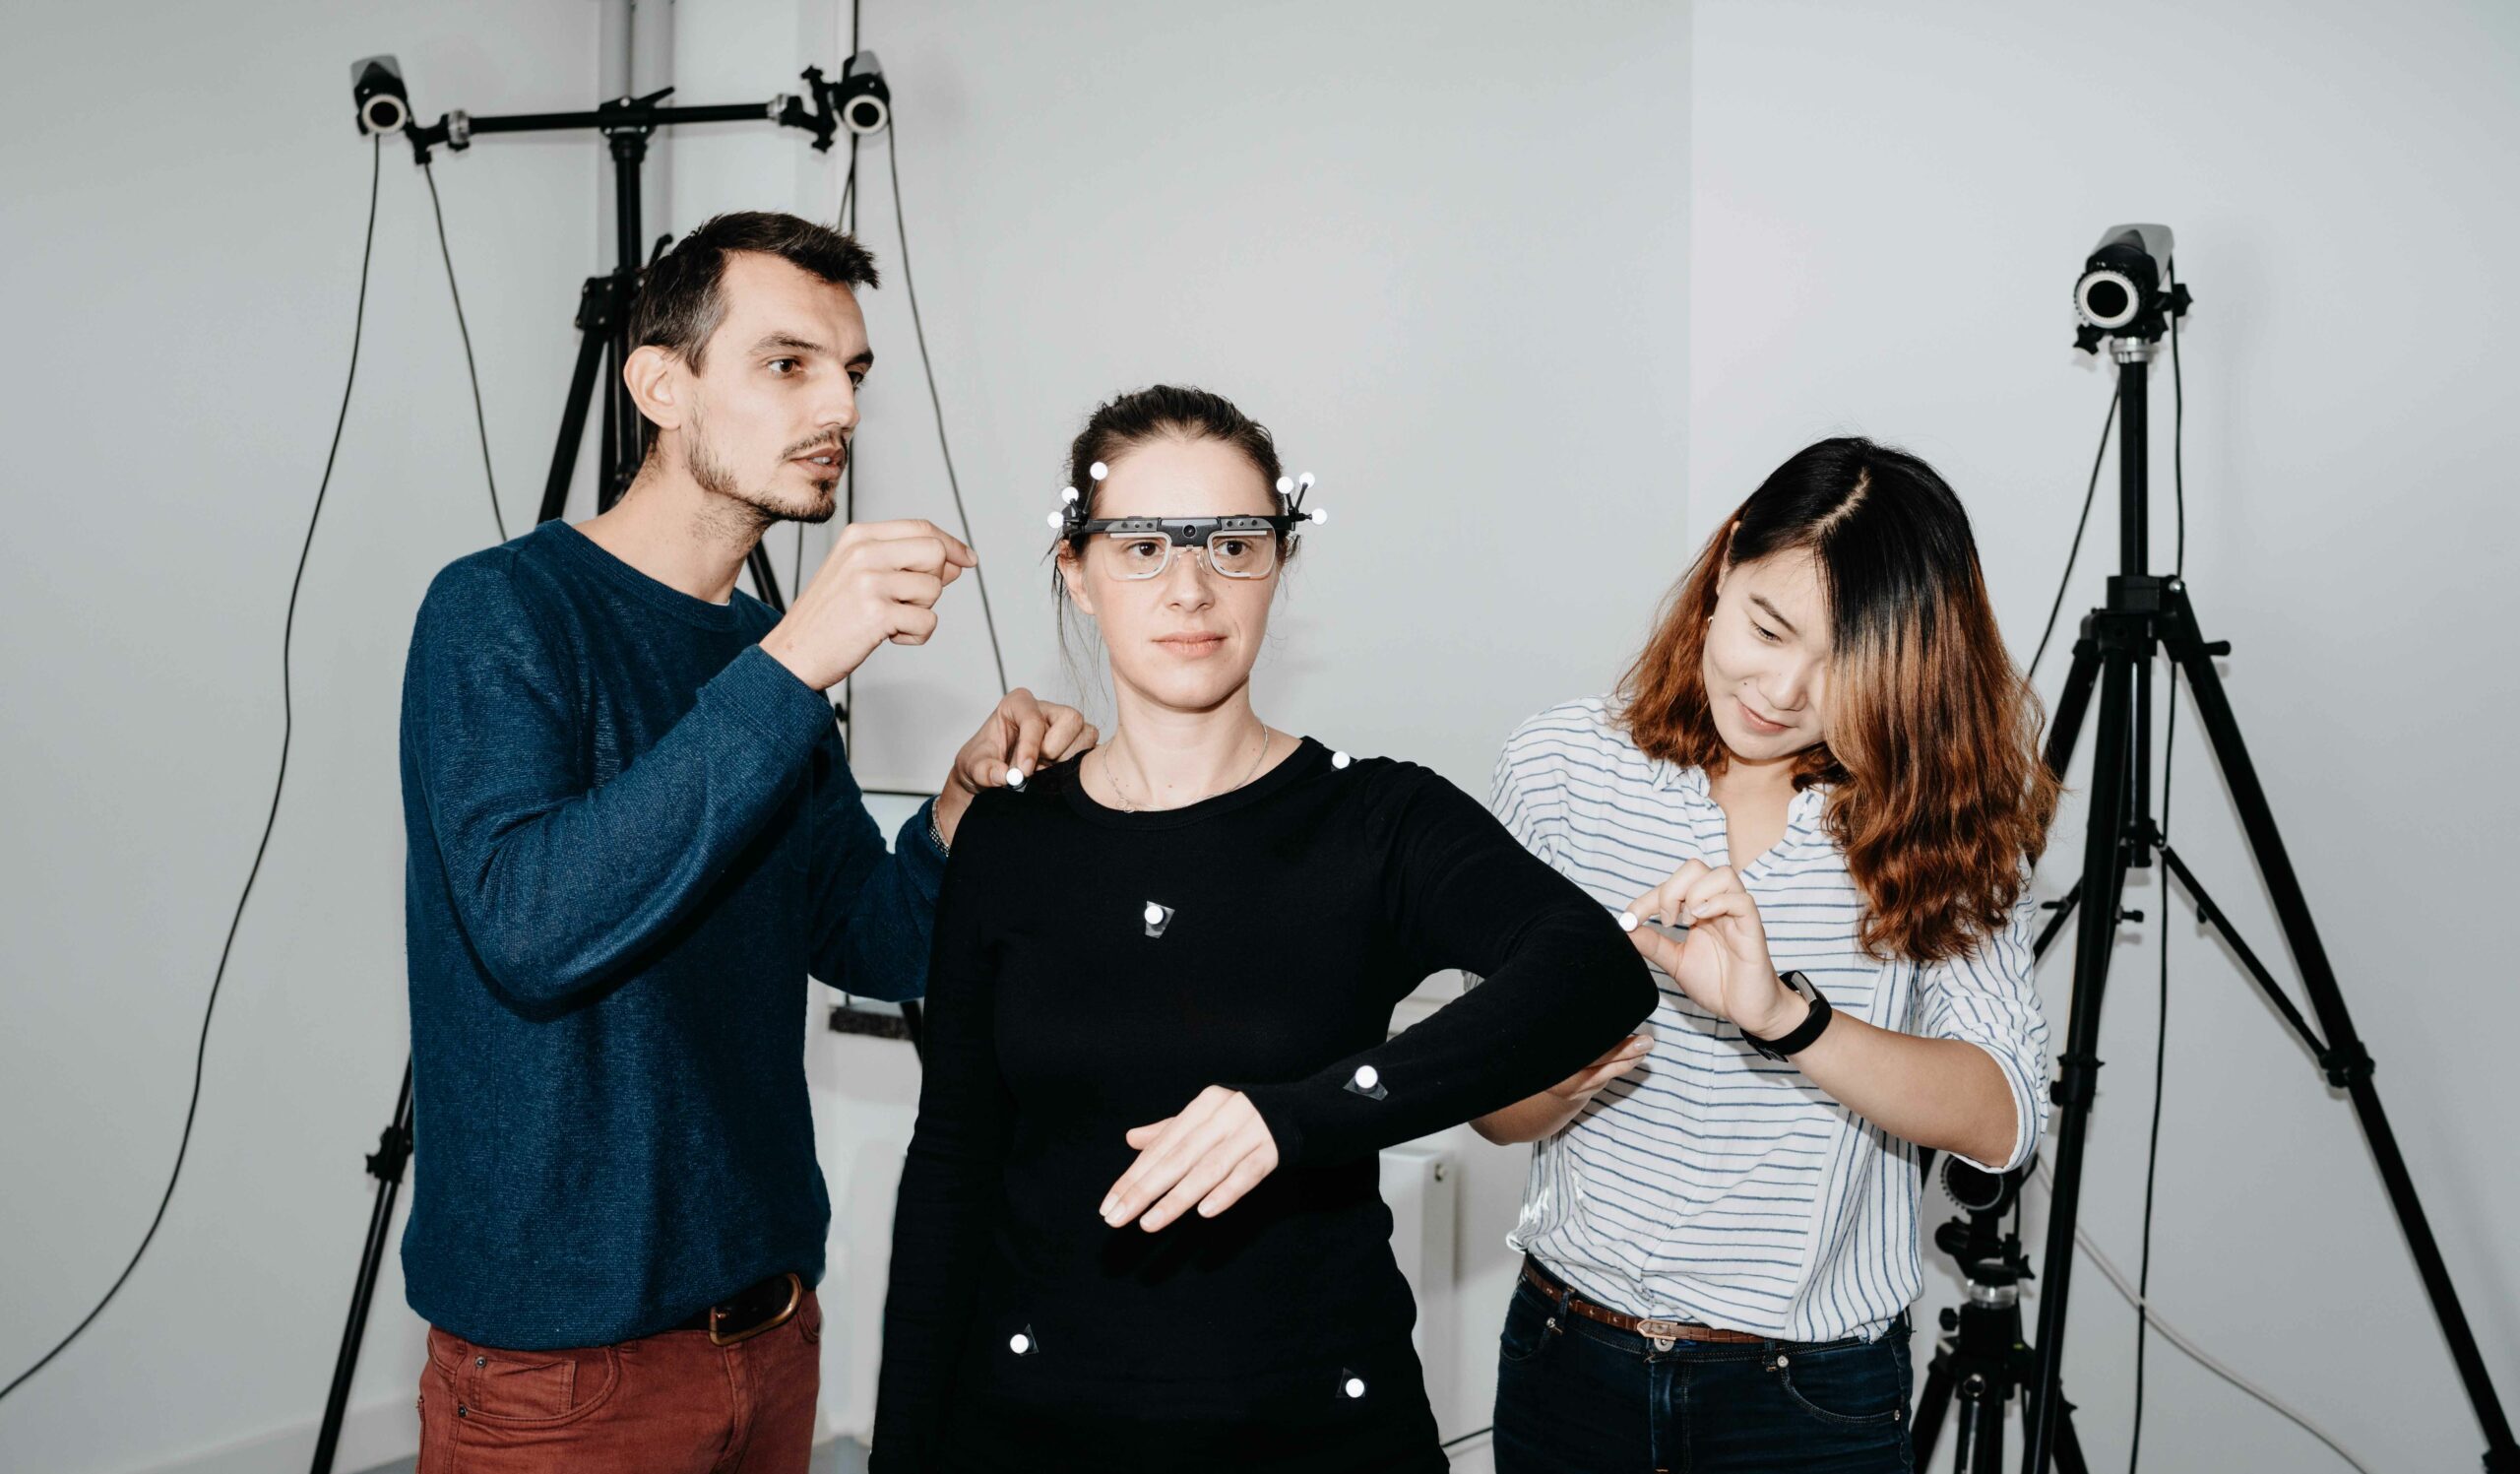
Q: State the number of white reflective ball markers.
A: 13